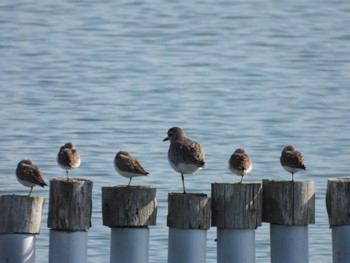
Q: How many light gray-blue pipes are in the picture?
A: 7